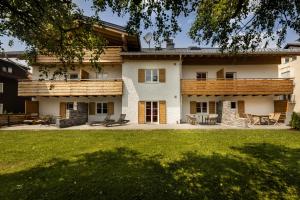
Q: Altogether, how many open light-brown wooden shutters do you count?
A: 10